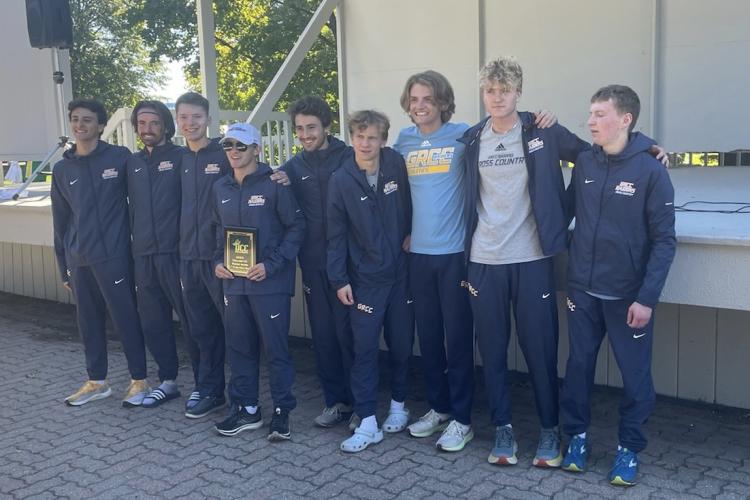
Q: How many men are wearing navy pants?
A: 9